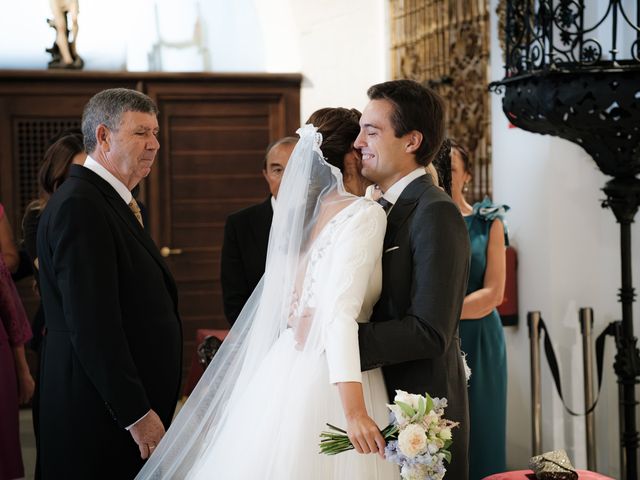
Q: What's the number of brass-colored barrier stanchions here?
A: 2